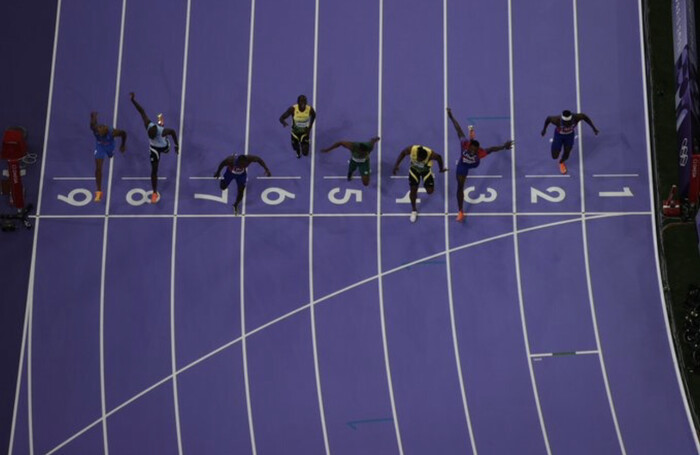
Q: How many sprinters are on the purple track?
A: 8